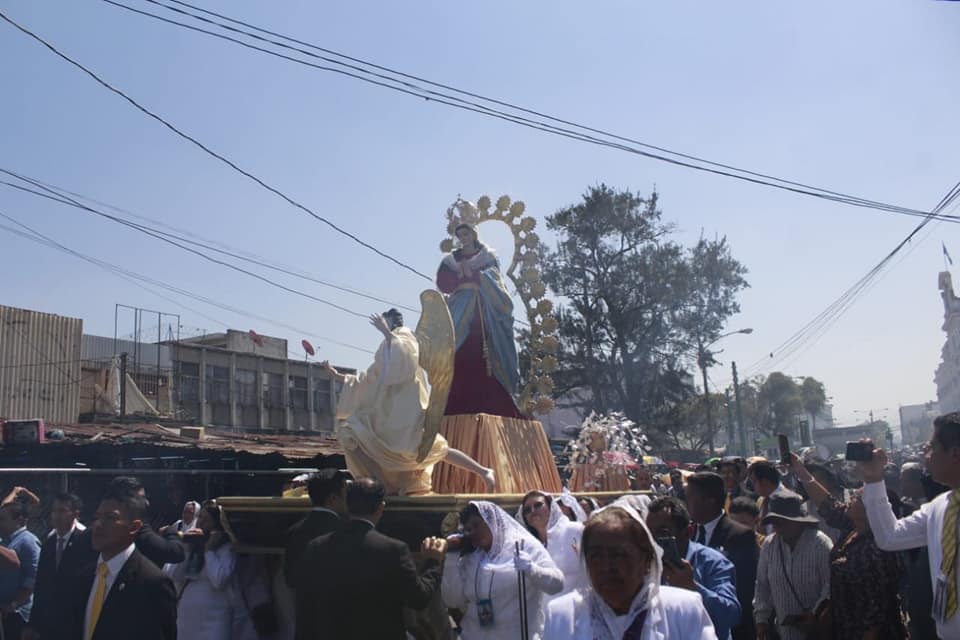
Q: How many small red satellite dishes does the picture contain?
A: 2